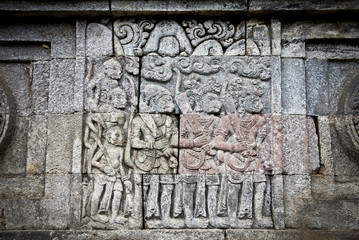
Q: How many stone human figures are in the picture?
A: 6